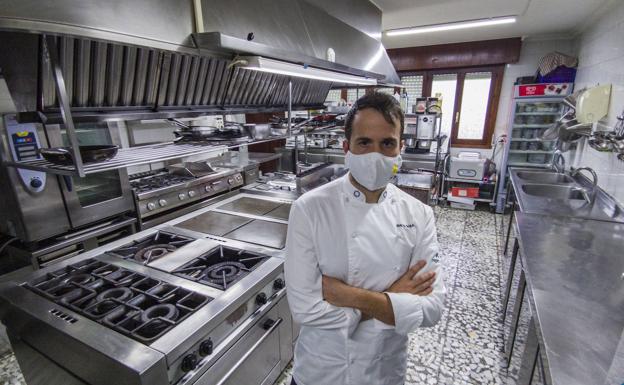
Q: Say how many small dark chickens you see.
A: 0